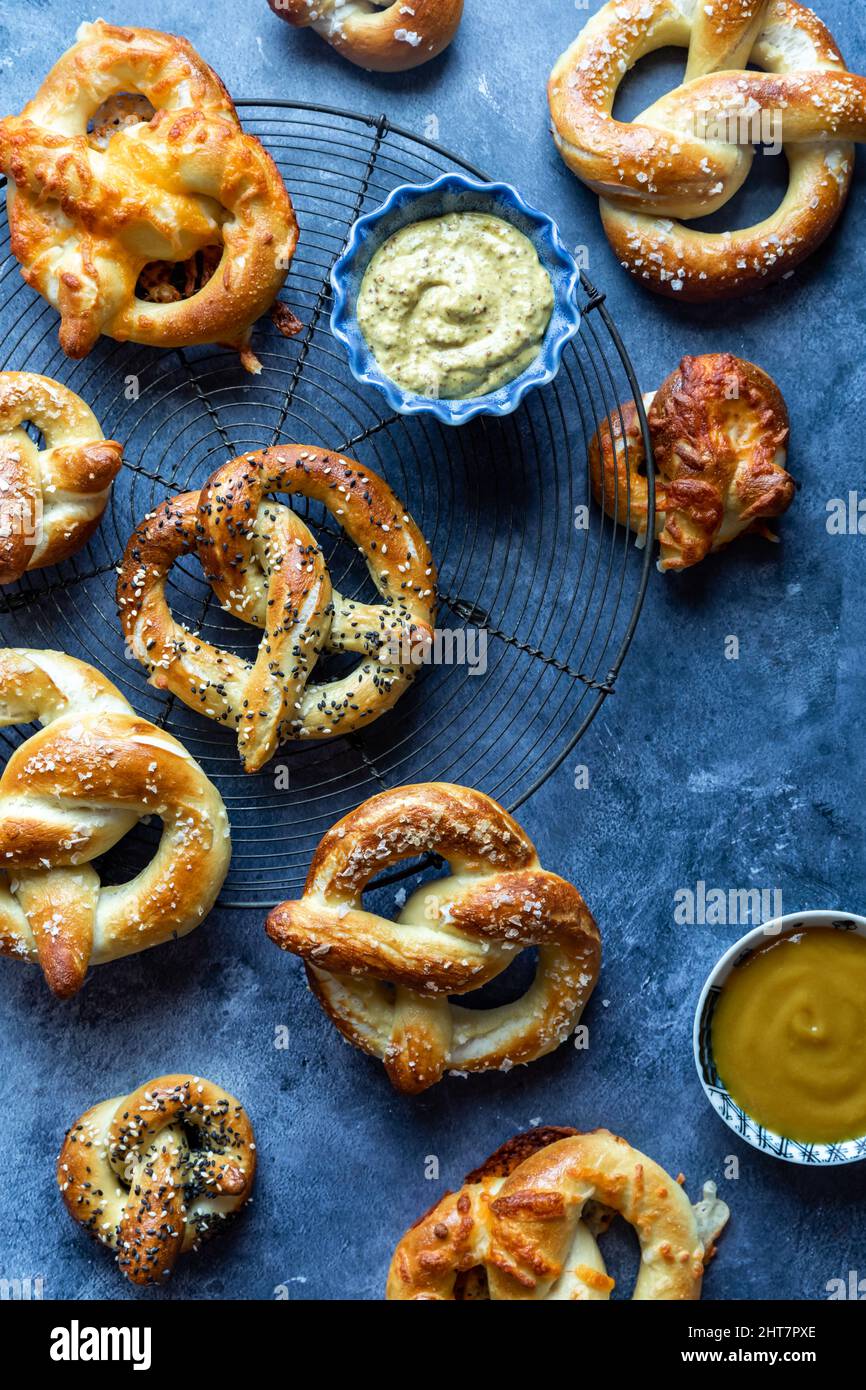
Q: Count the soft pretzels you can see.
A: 10